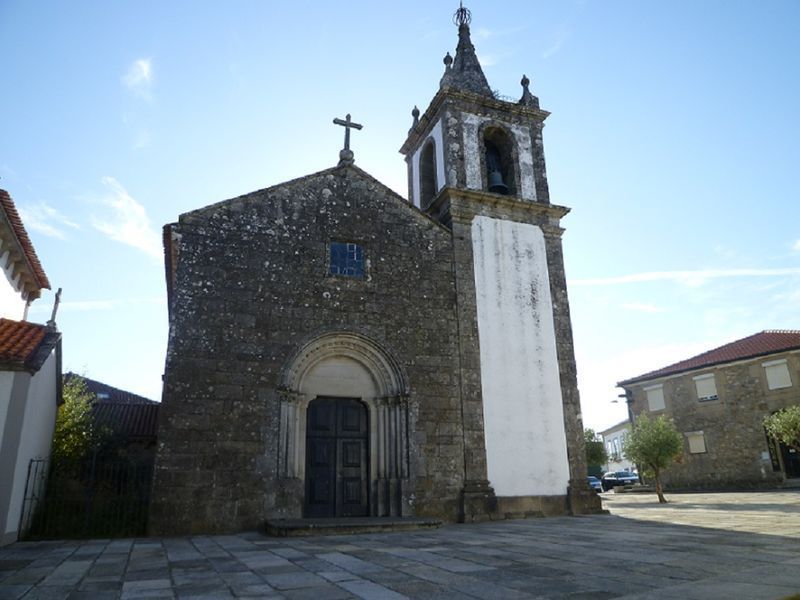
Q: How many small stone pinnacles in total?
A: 3